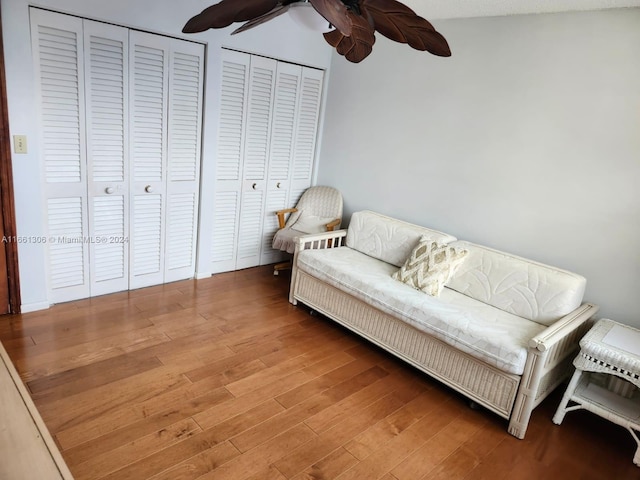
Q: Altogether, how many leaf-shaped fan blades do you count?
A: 5